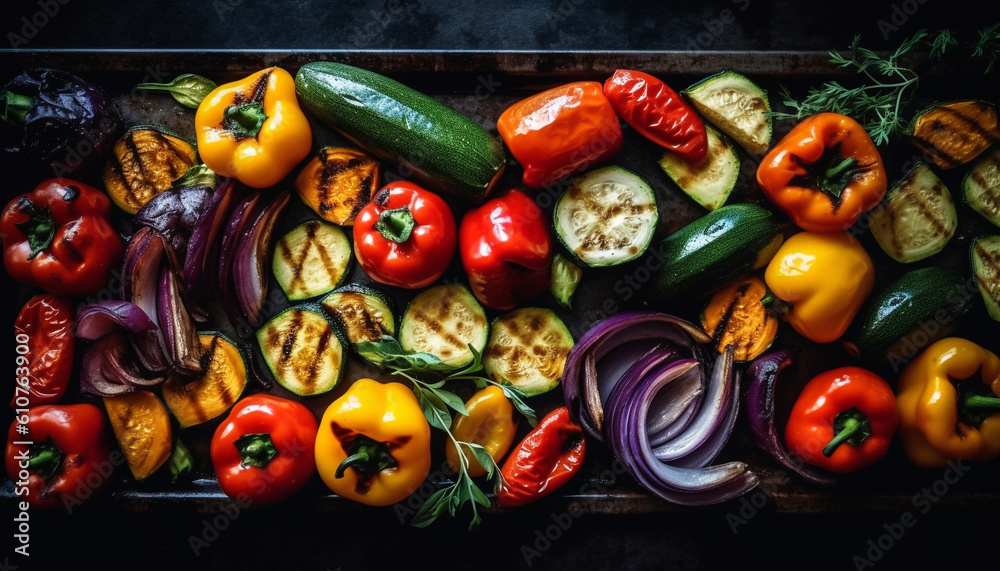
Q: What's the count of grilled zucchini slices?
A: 11